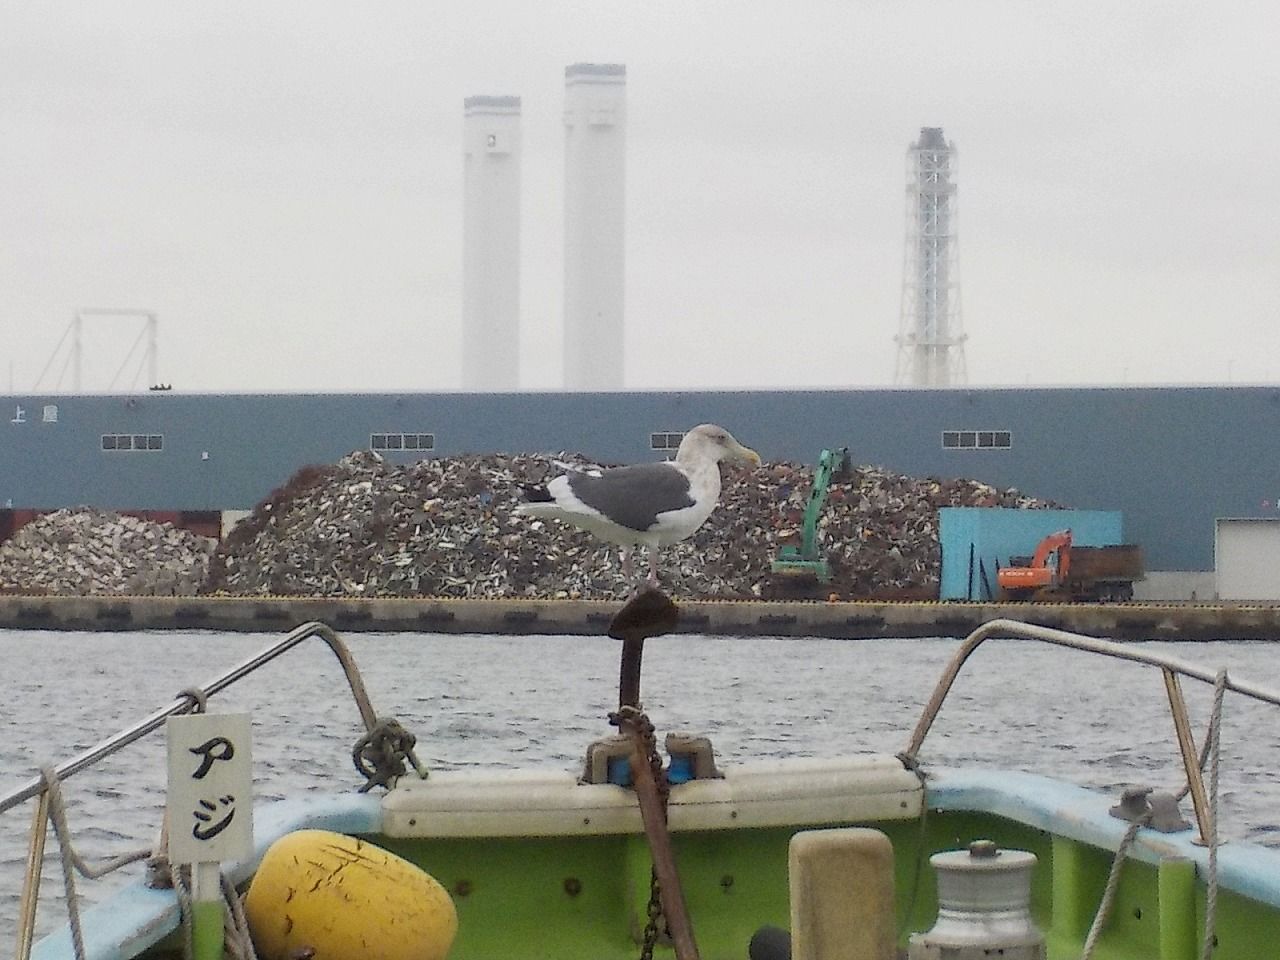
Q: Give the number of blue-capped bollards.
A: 0